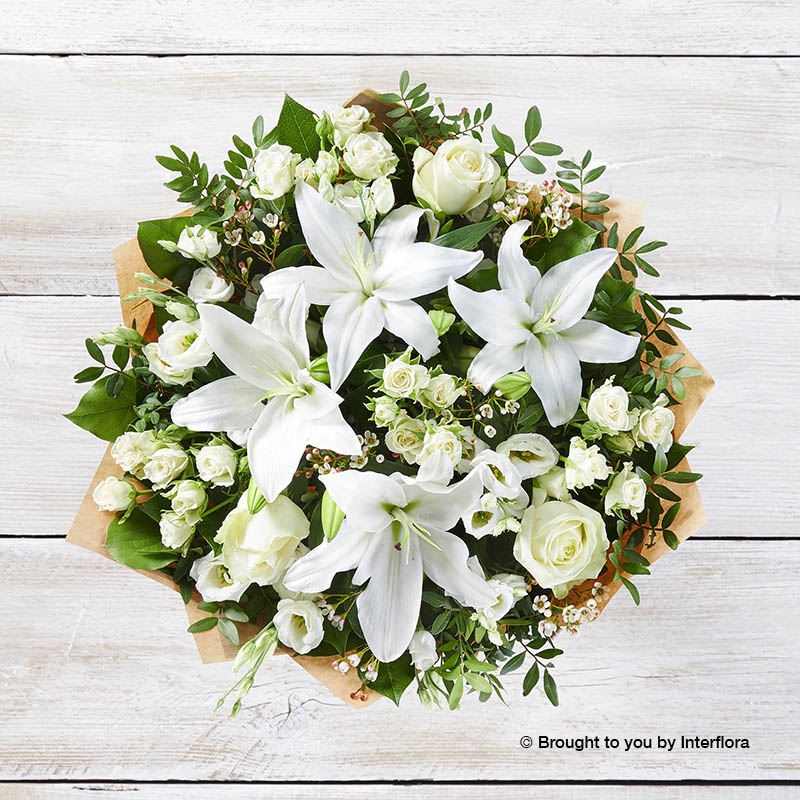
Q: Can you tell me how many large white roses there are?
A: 3